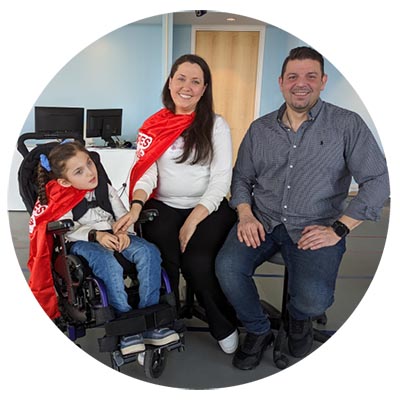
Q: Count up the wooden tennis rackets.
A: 0